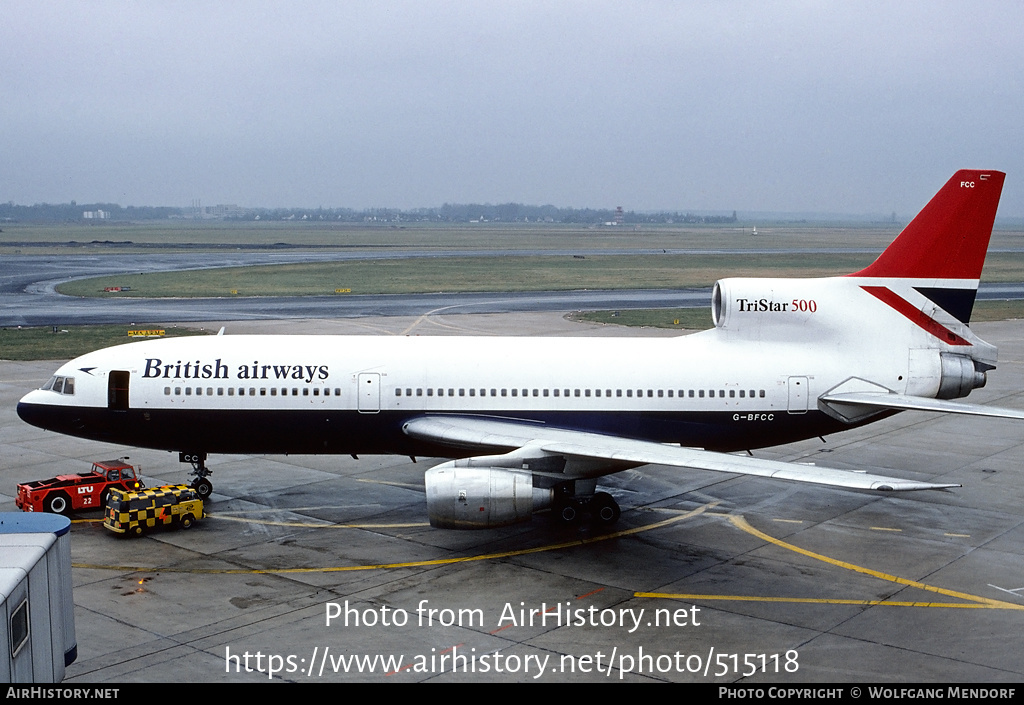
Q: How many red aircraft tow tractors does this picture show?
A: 1